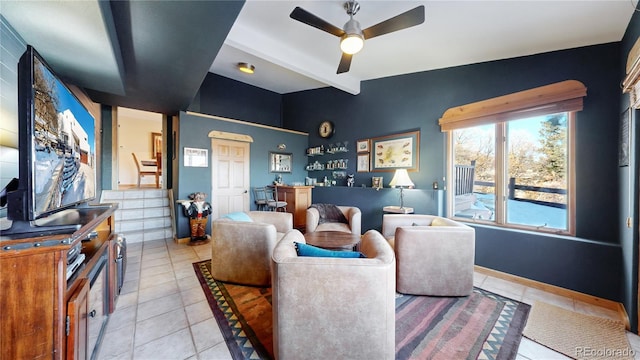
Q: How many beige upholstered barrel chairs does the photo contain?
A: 4